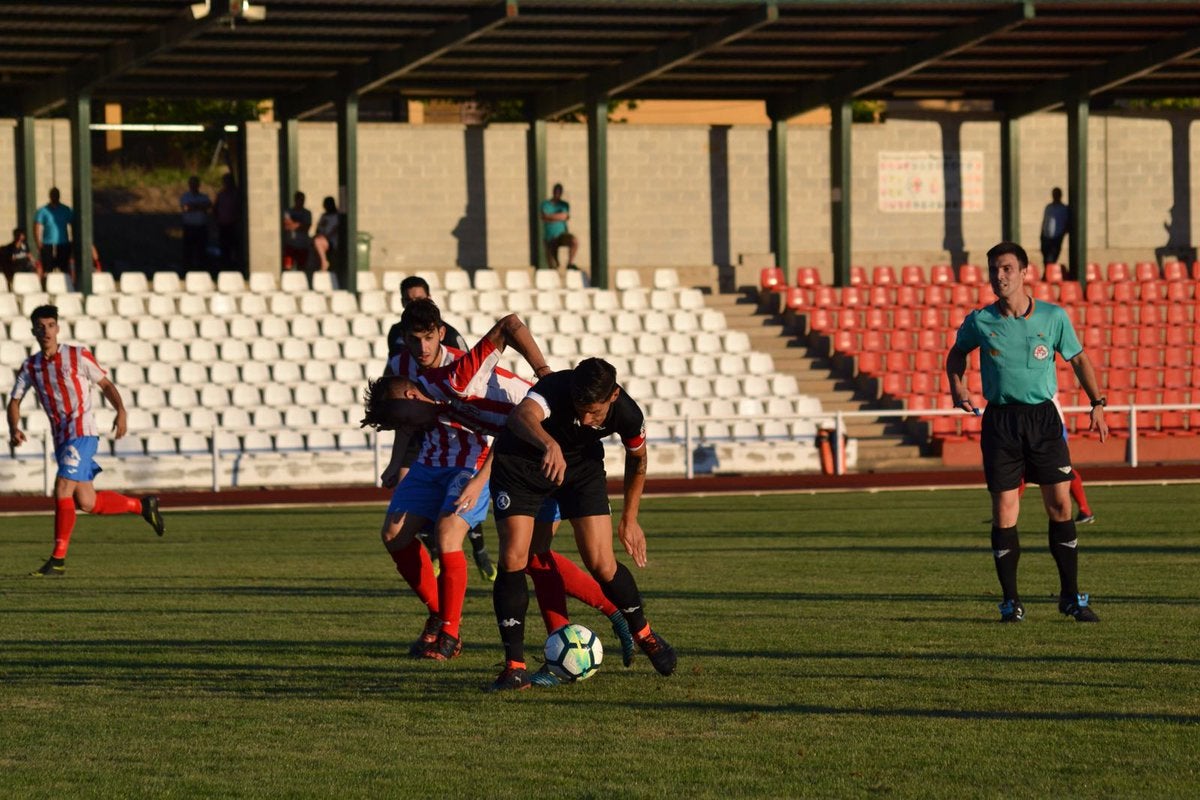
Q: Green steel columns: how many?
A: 10